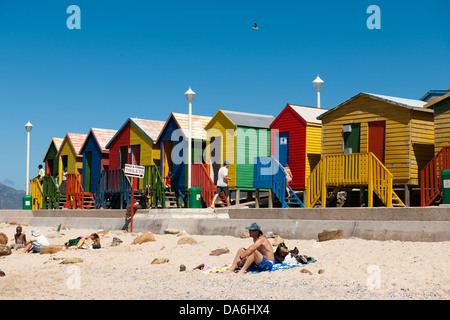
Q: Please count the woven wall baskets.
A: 0